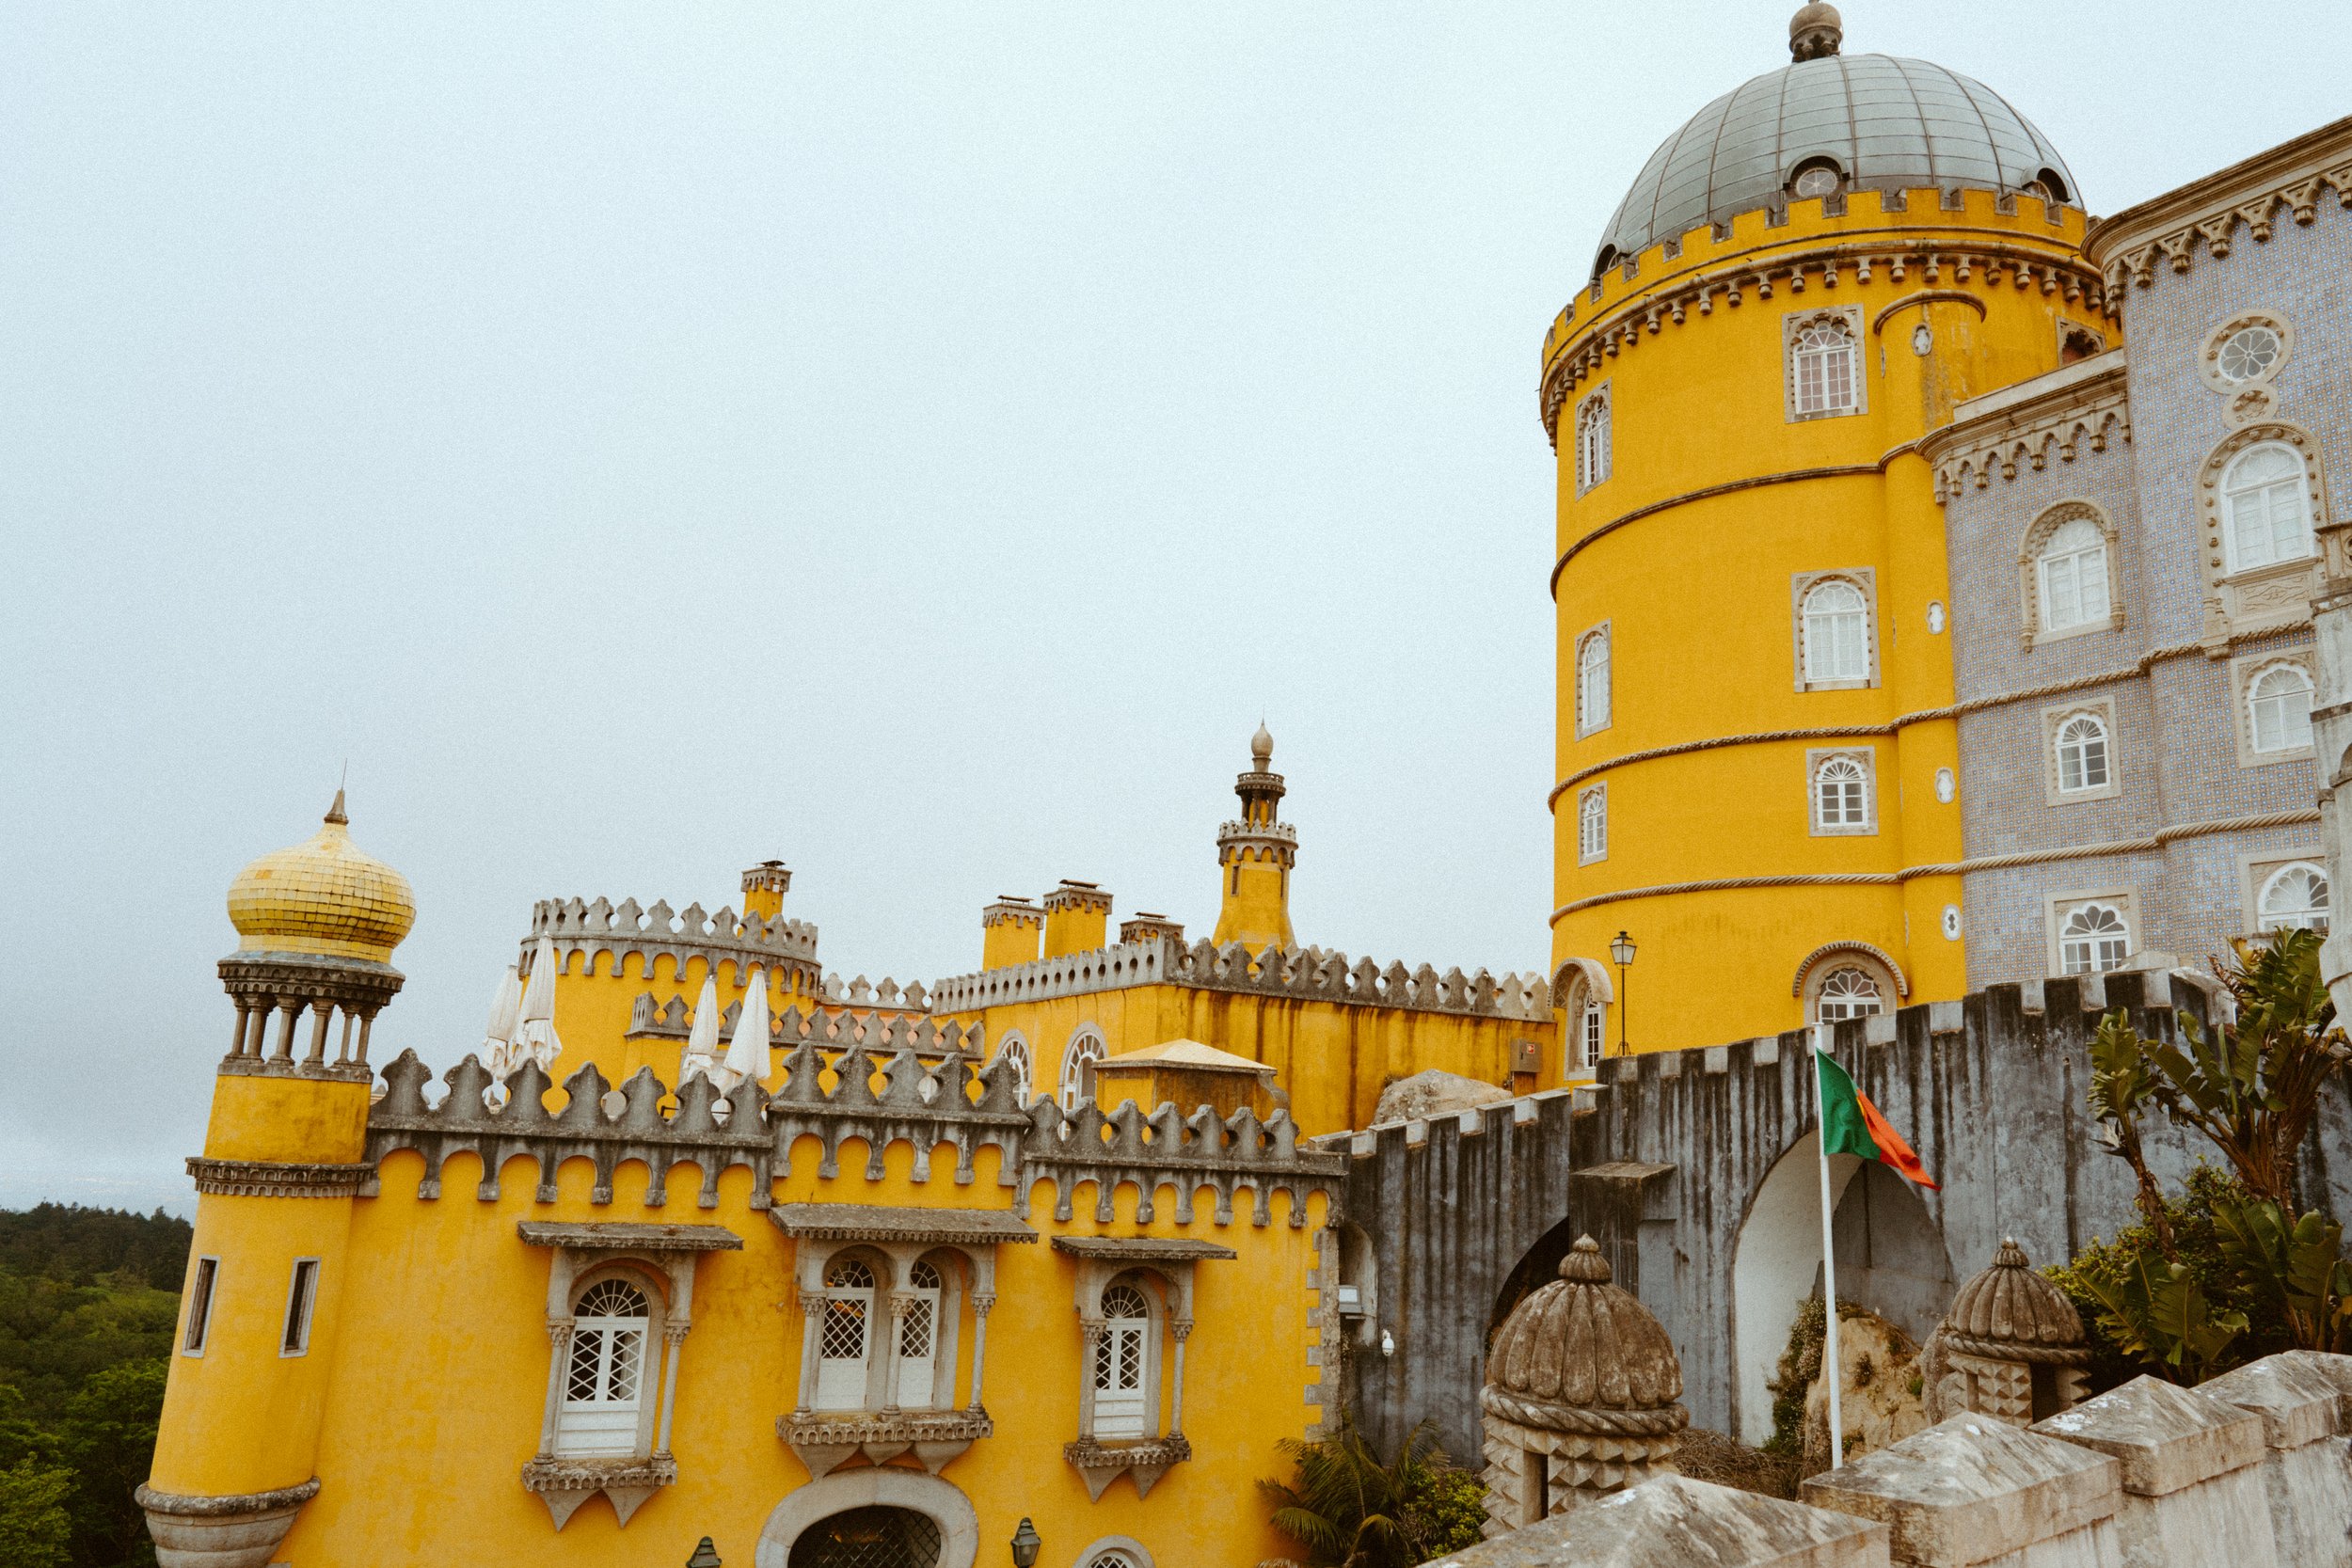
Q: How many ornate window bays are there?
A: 3